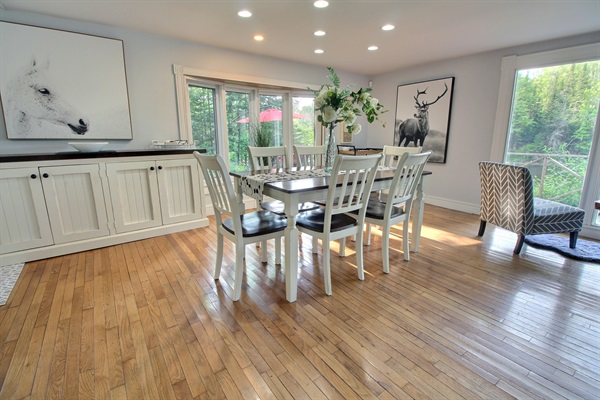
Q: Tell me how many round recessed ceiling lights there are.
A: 7